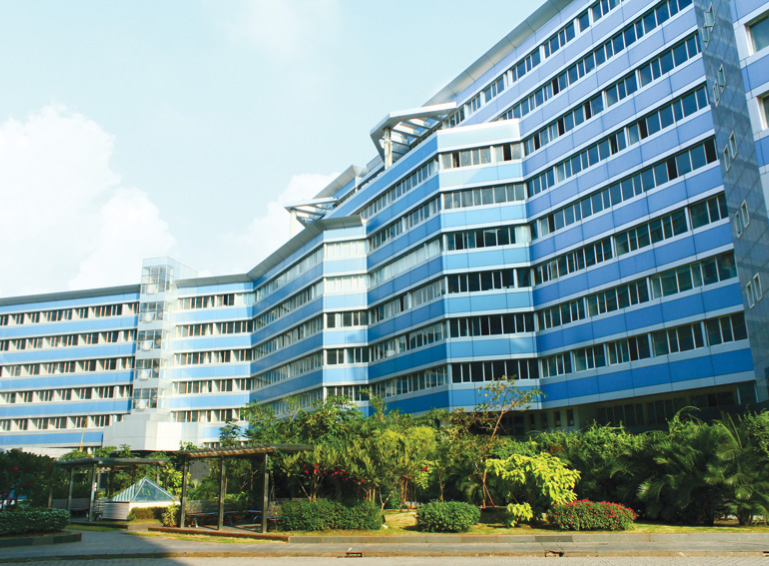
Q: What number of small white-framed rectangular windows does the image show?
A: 10